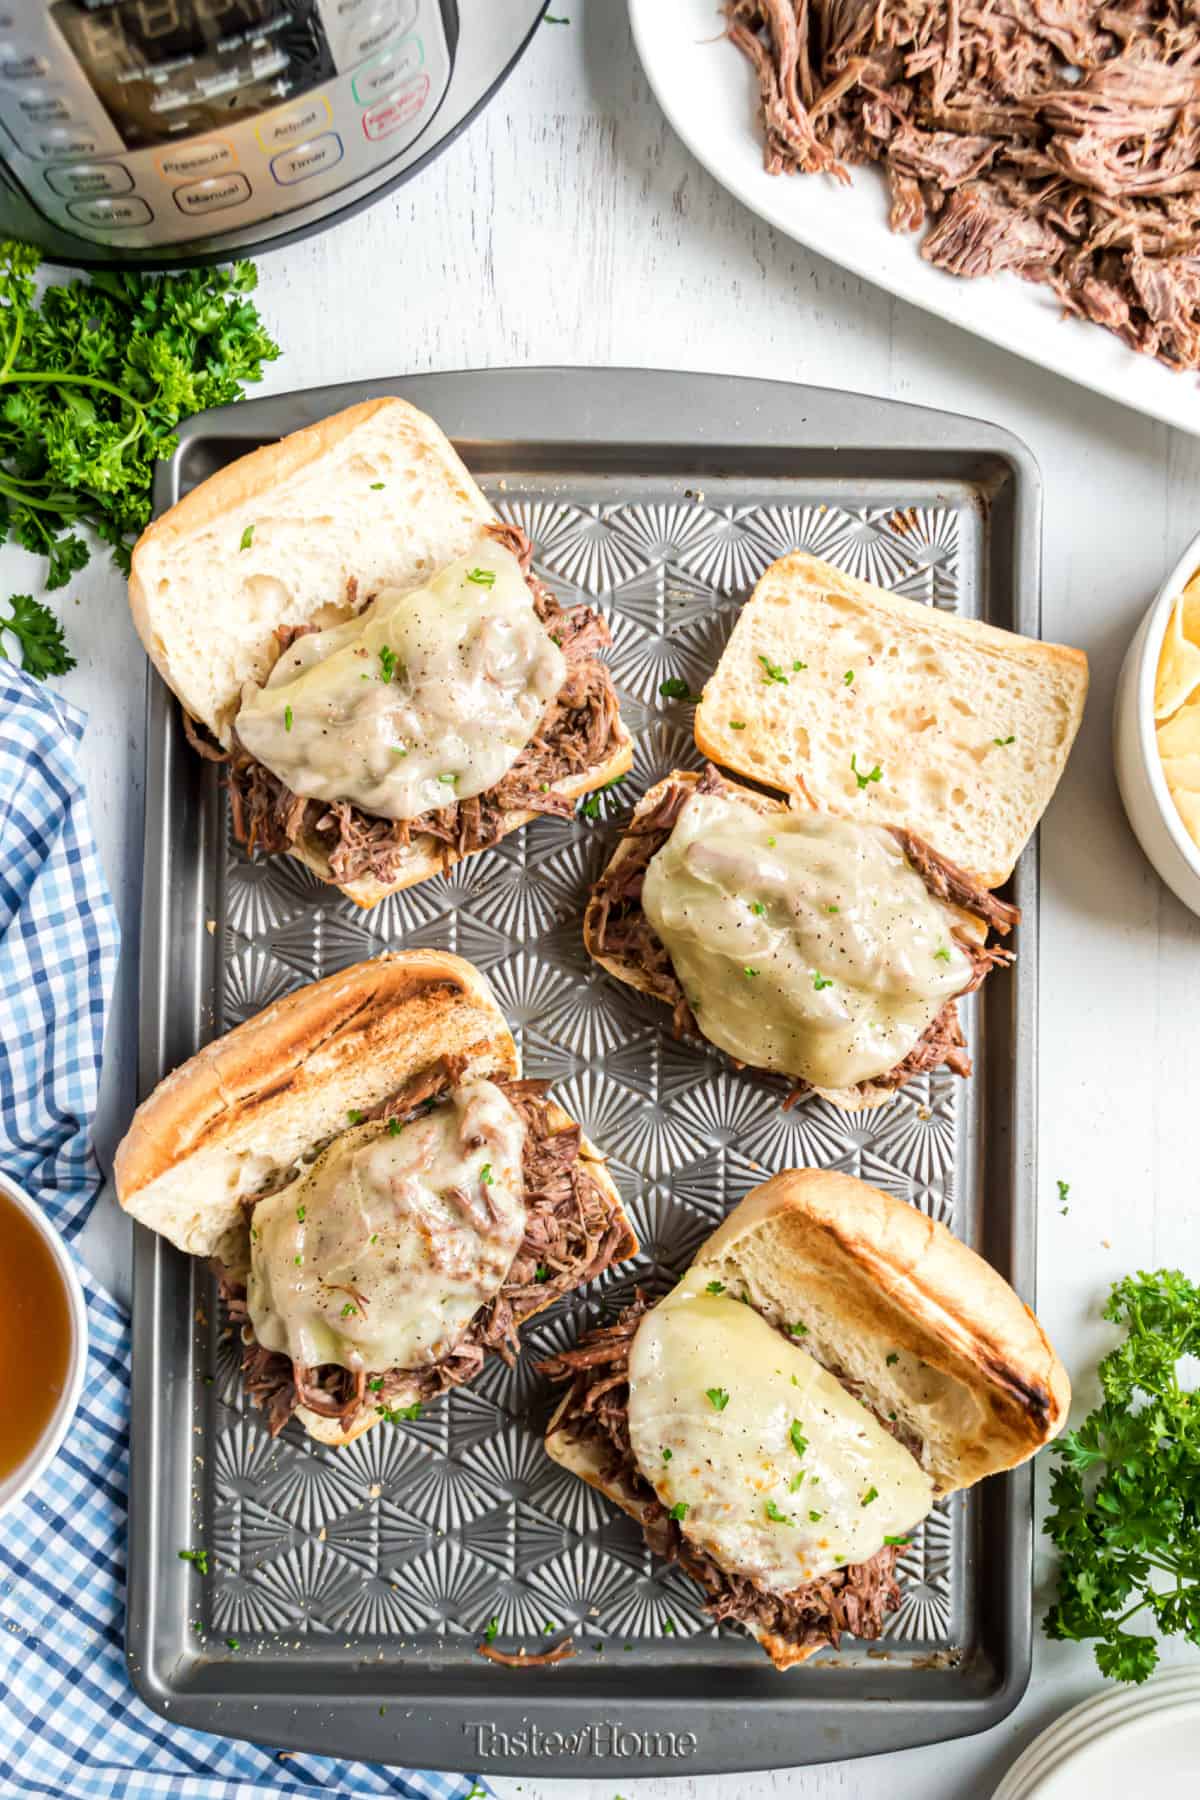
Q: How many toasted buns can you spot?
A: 2